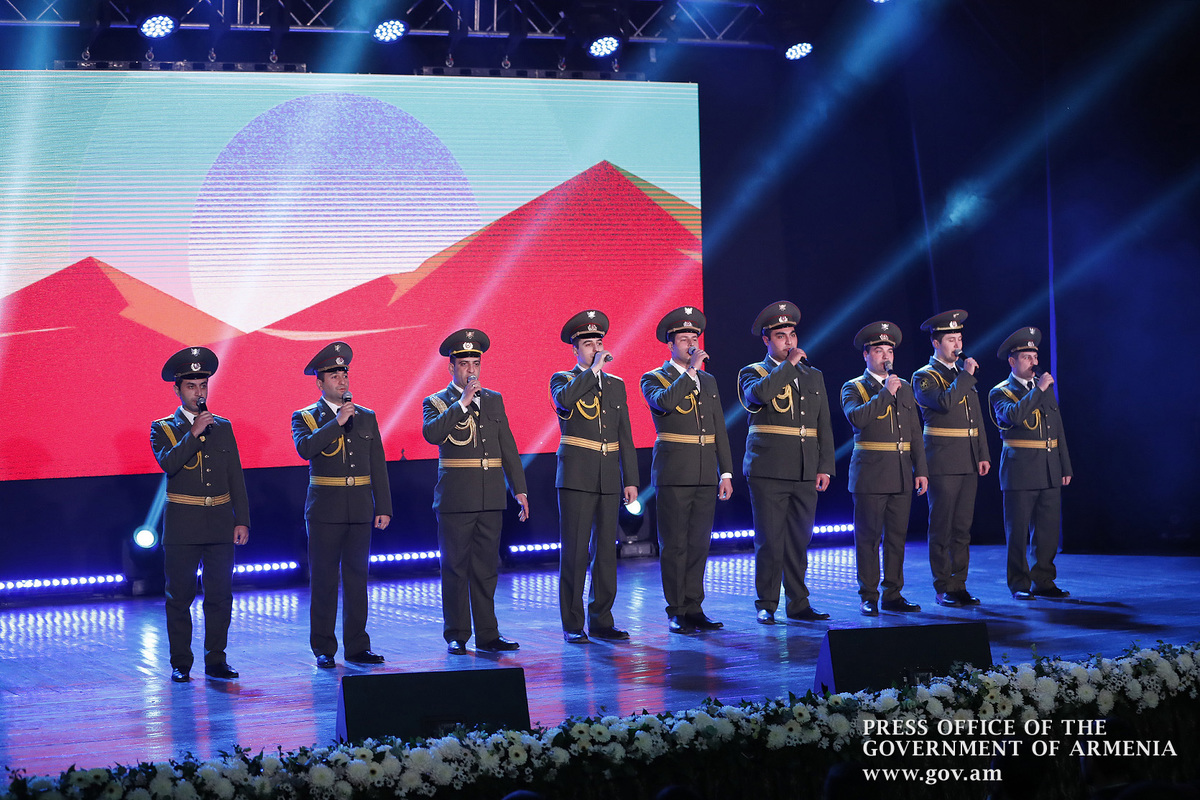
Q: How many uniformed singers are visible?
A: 9